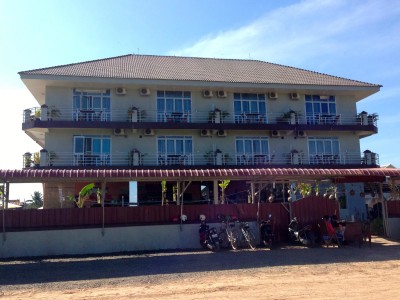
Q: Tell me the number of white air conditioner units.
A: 12